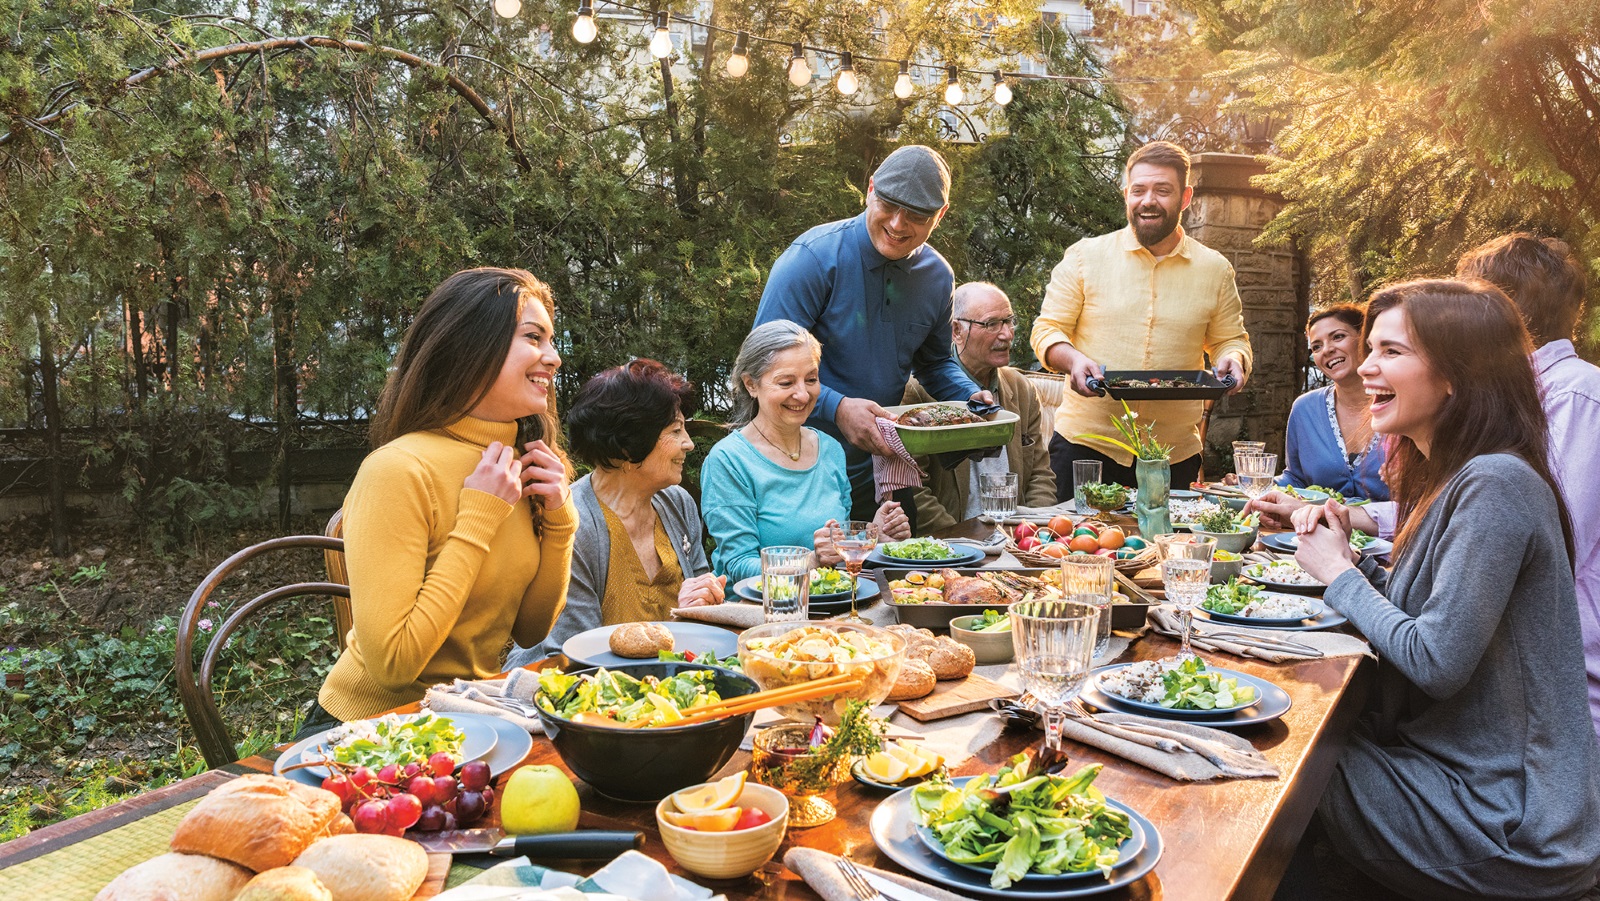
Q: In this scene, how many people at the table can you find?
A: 9